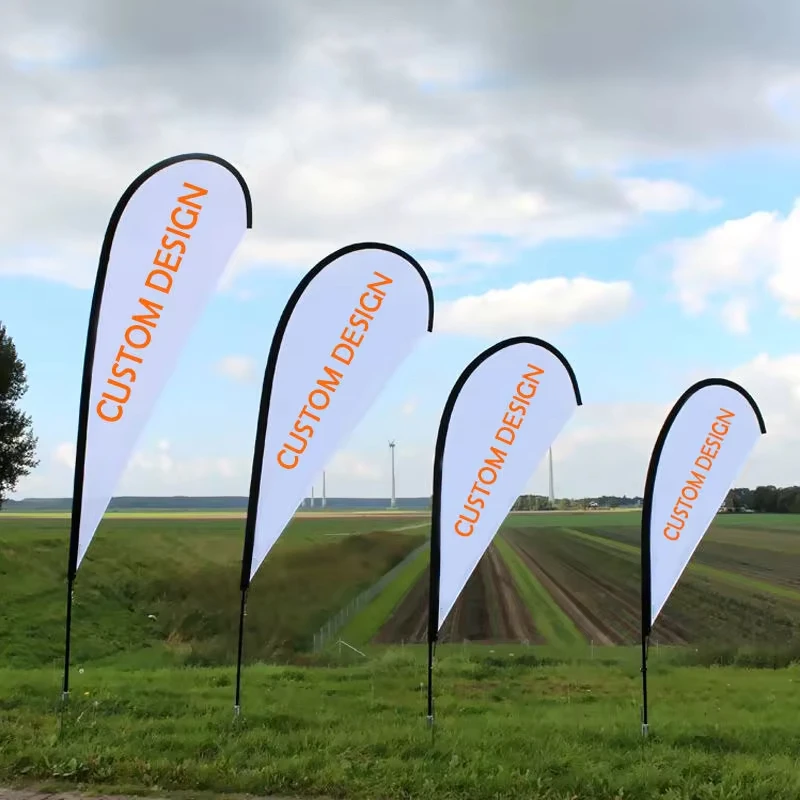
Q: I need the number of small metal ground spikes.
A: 4